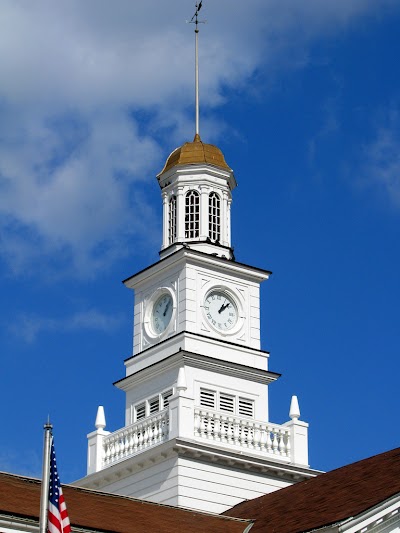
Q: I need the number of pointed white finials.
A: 3